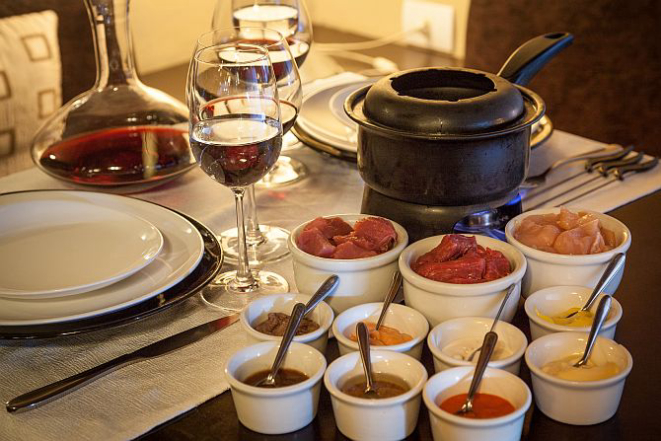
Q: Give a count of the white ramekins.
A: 11